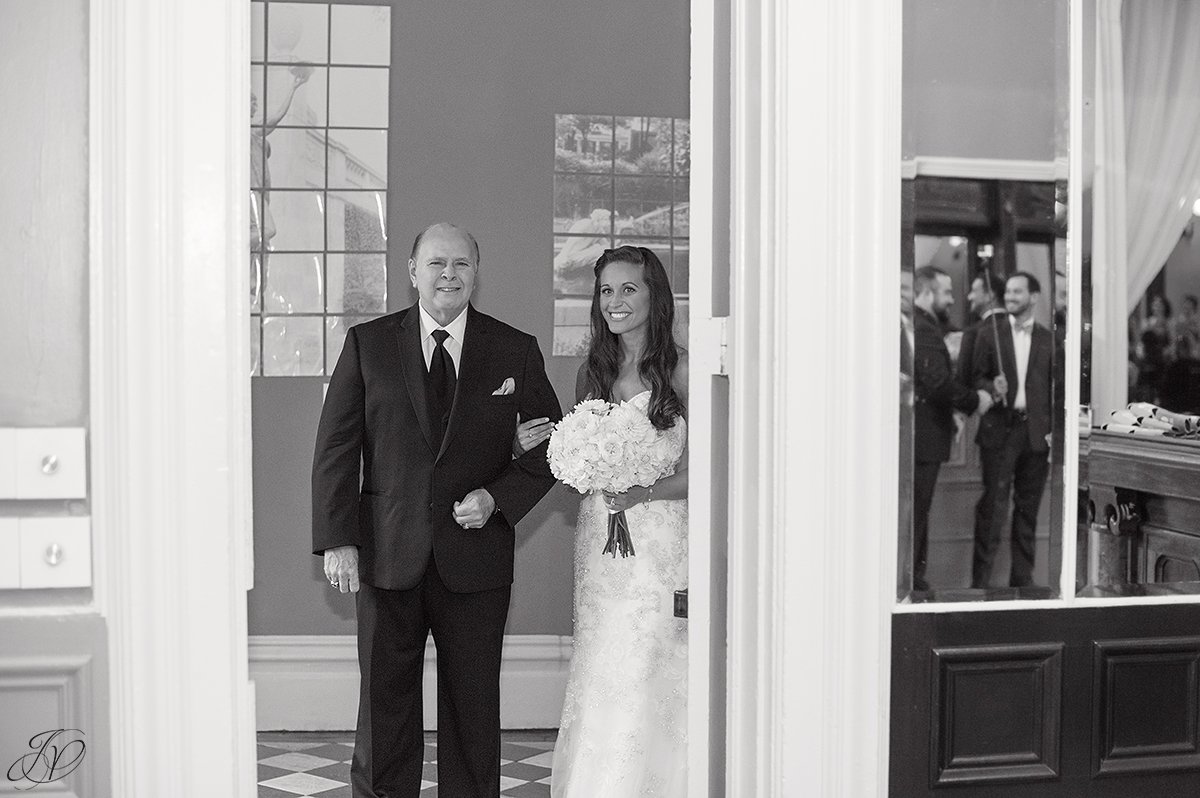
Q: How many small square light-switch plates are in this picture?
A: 2